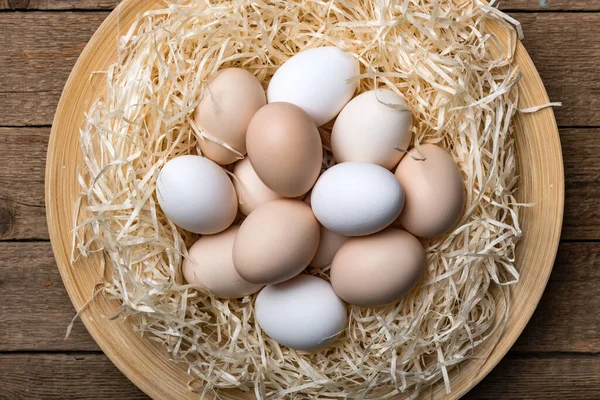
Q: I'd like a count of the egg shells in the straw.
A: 13